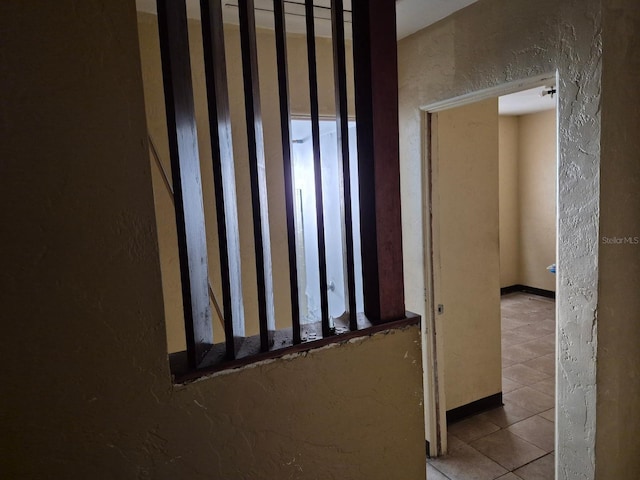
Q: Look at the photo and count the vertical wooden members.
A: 7